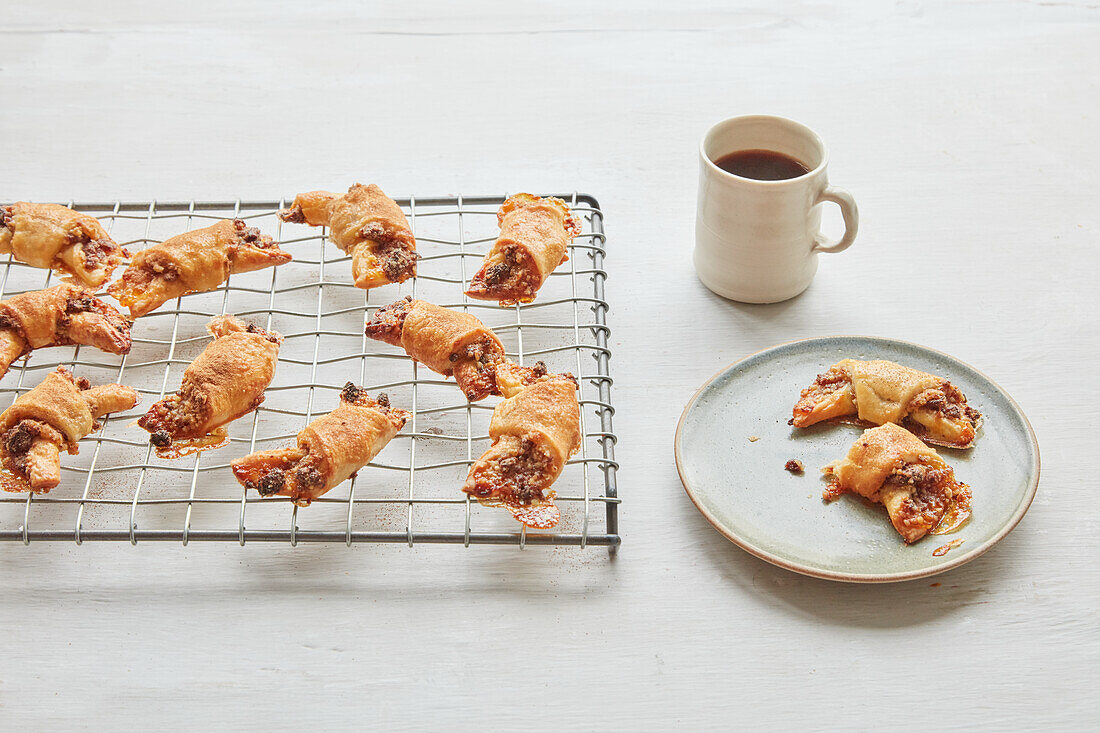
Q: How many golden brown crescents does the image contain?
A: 12